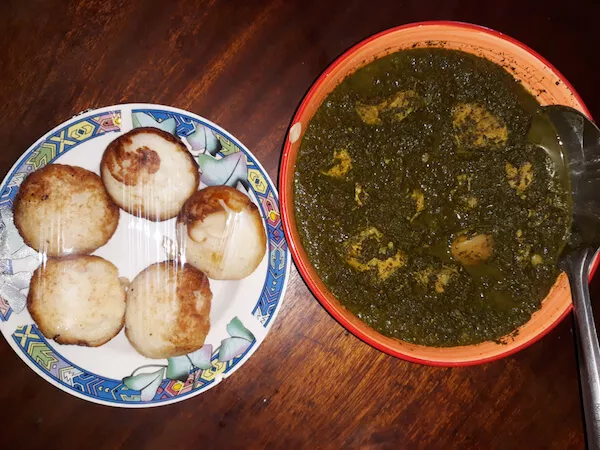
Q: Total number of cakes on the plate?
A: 5